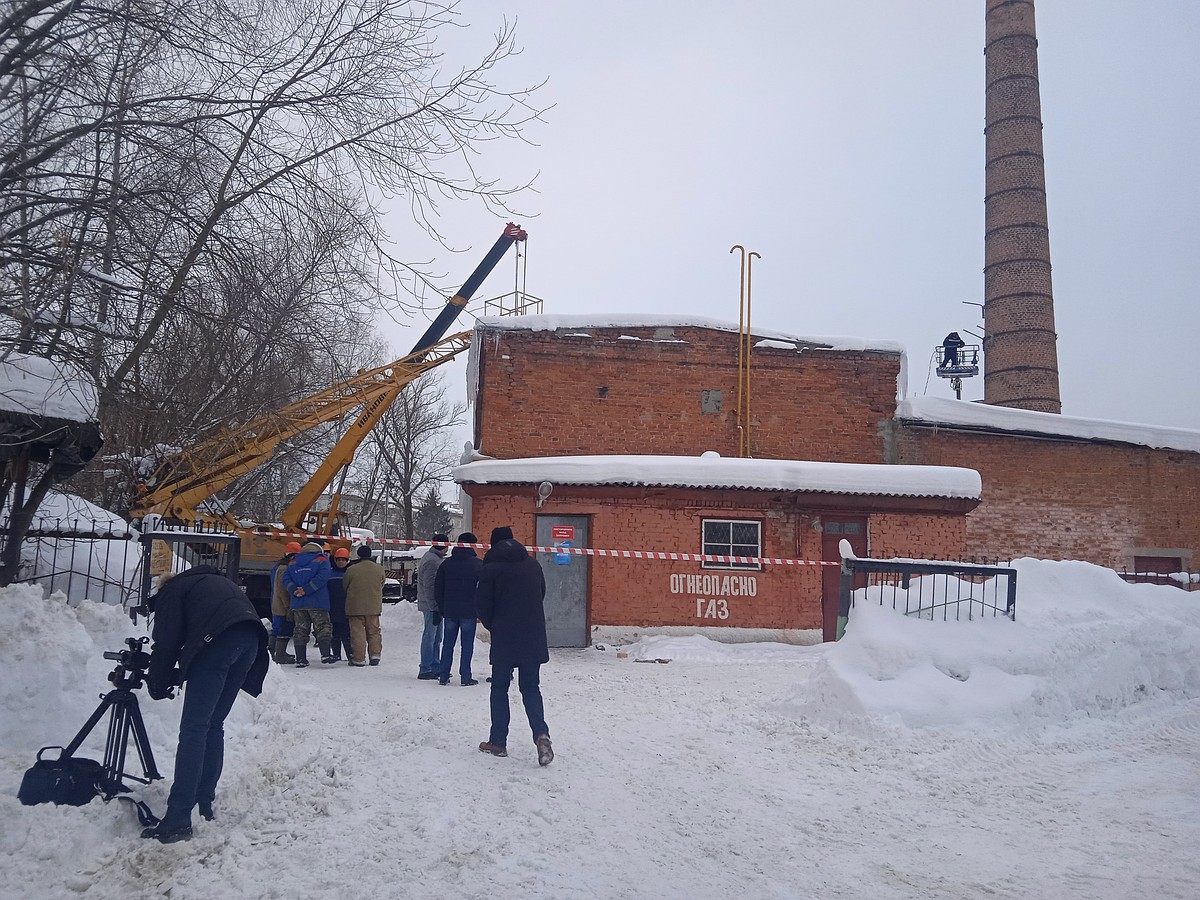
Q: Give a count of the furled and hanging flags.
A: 0